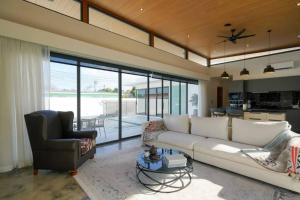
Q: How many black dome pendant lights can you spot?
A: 3